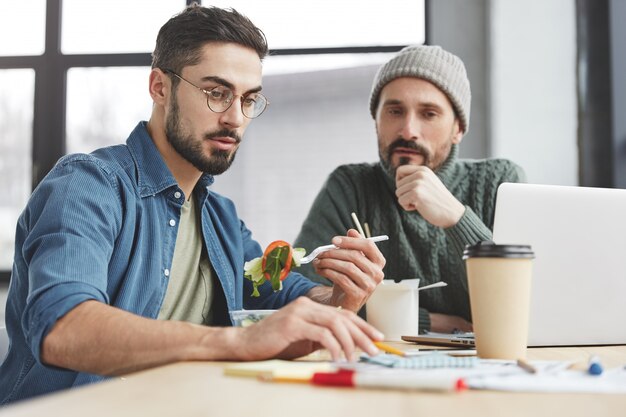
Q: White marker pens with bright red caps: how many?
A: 1